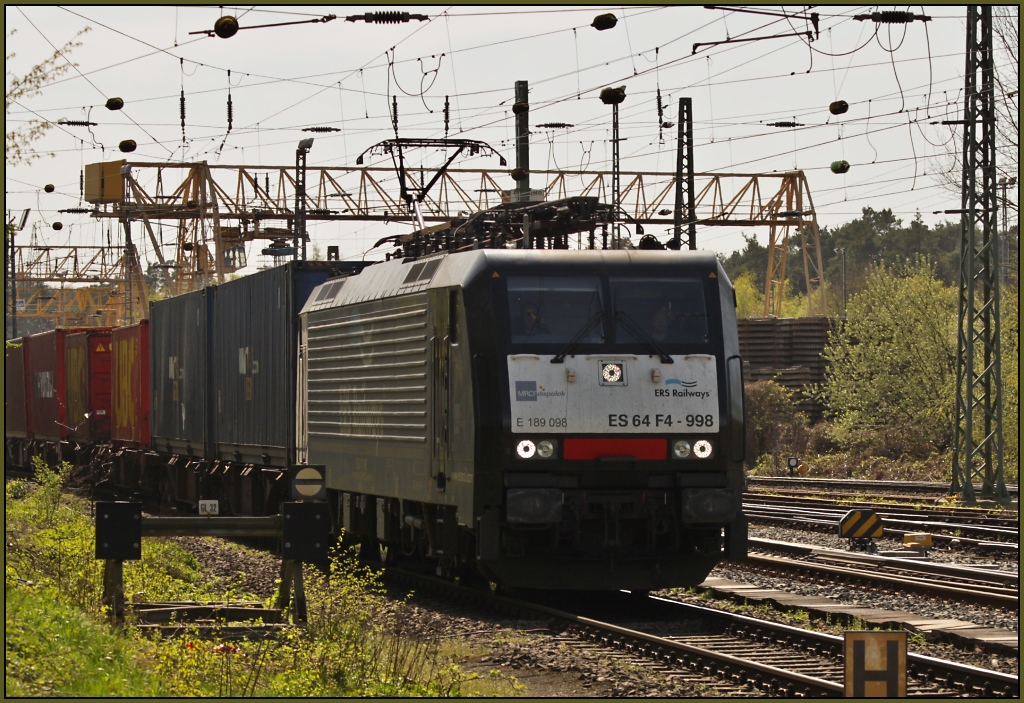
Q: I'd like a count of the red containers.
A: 4